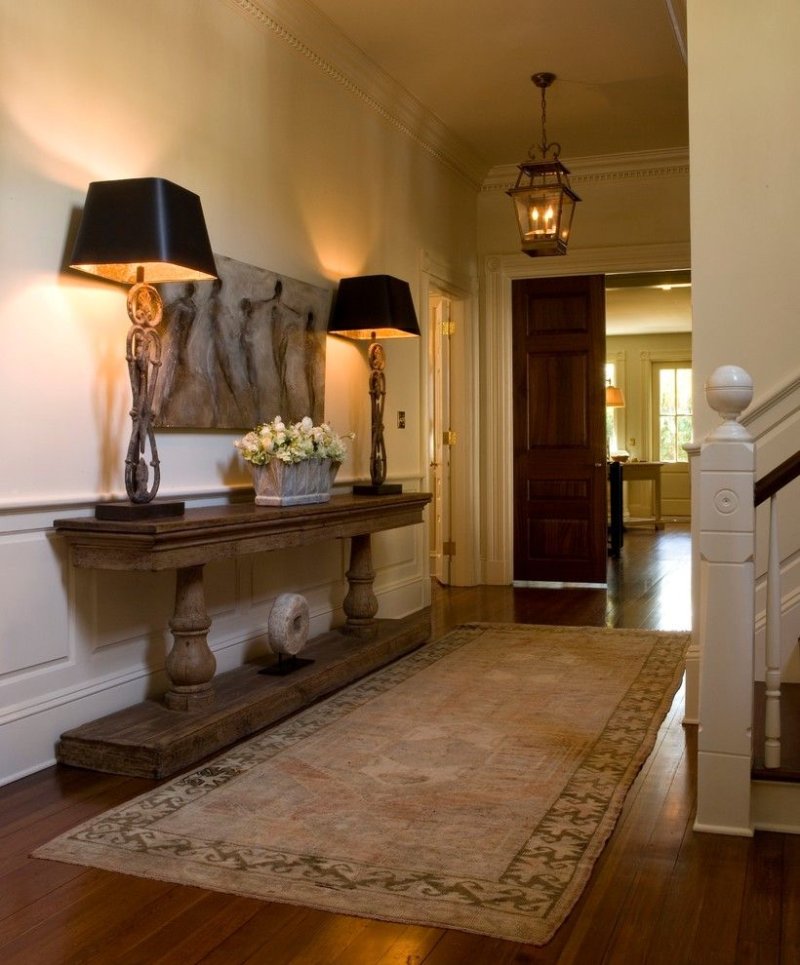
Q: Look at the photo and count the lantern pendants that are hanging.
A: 1